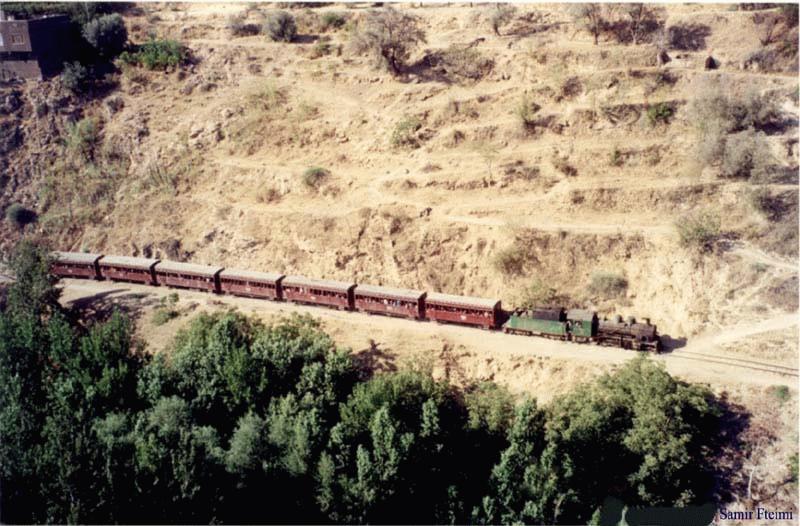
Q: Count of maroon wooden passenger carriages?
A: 7